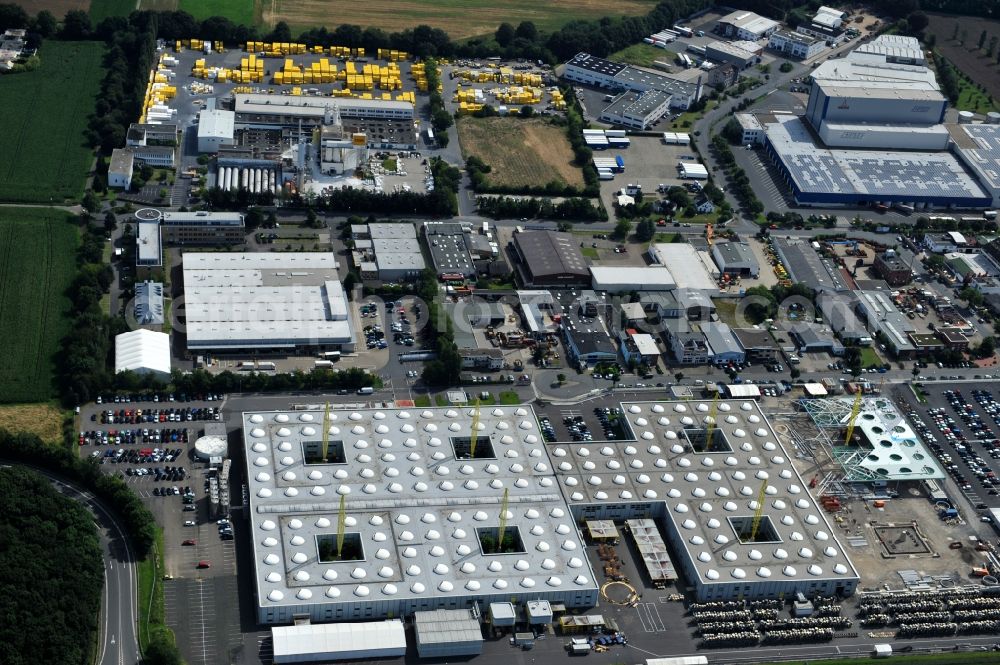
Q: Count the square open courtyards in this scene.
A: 6